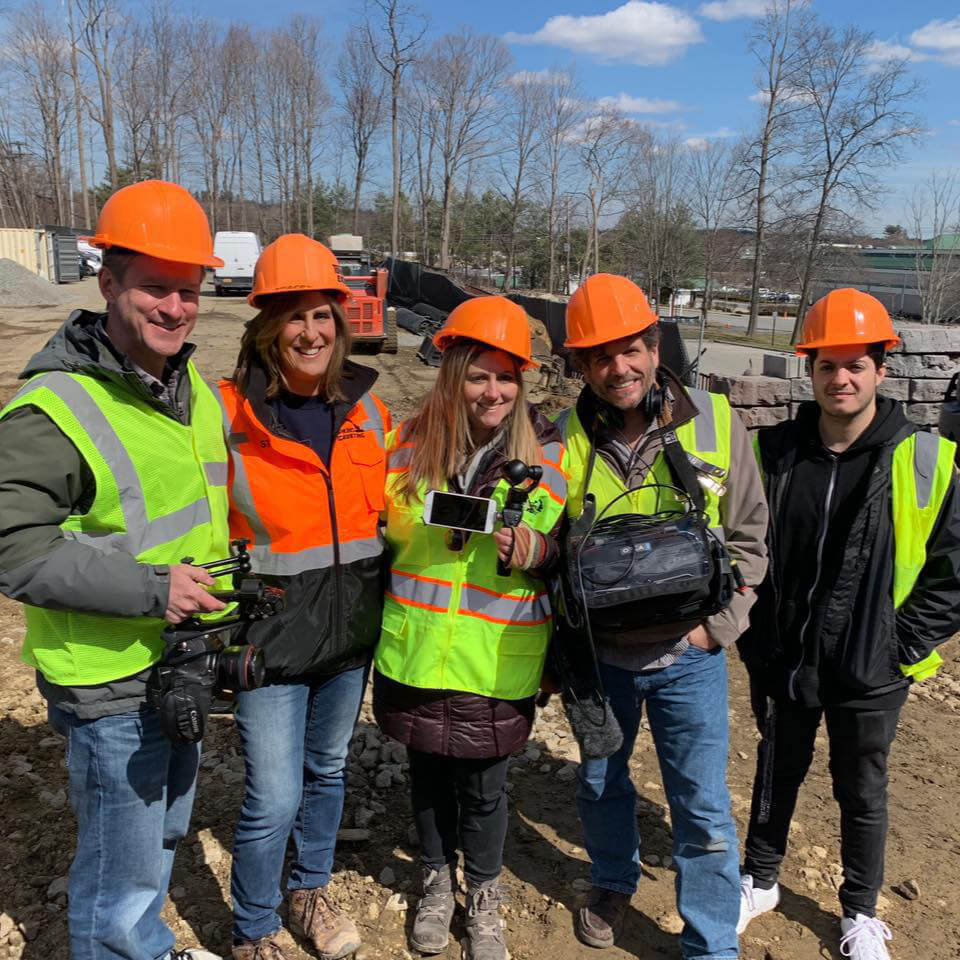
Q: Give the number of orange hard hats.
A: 5